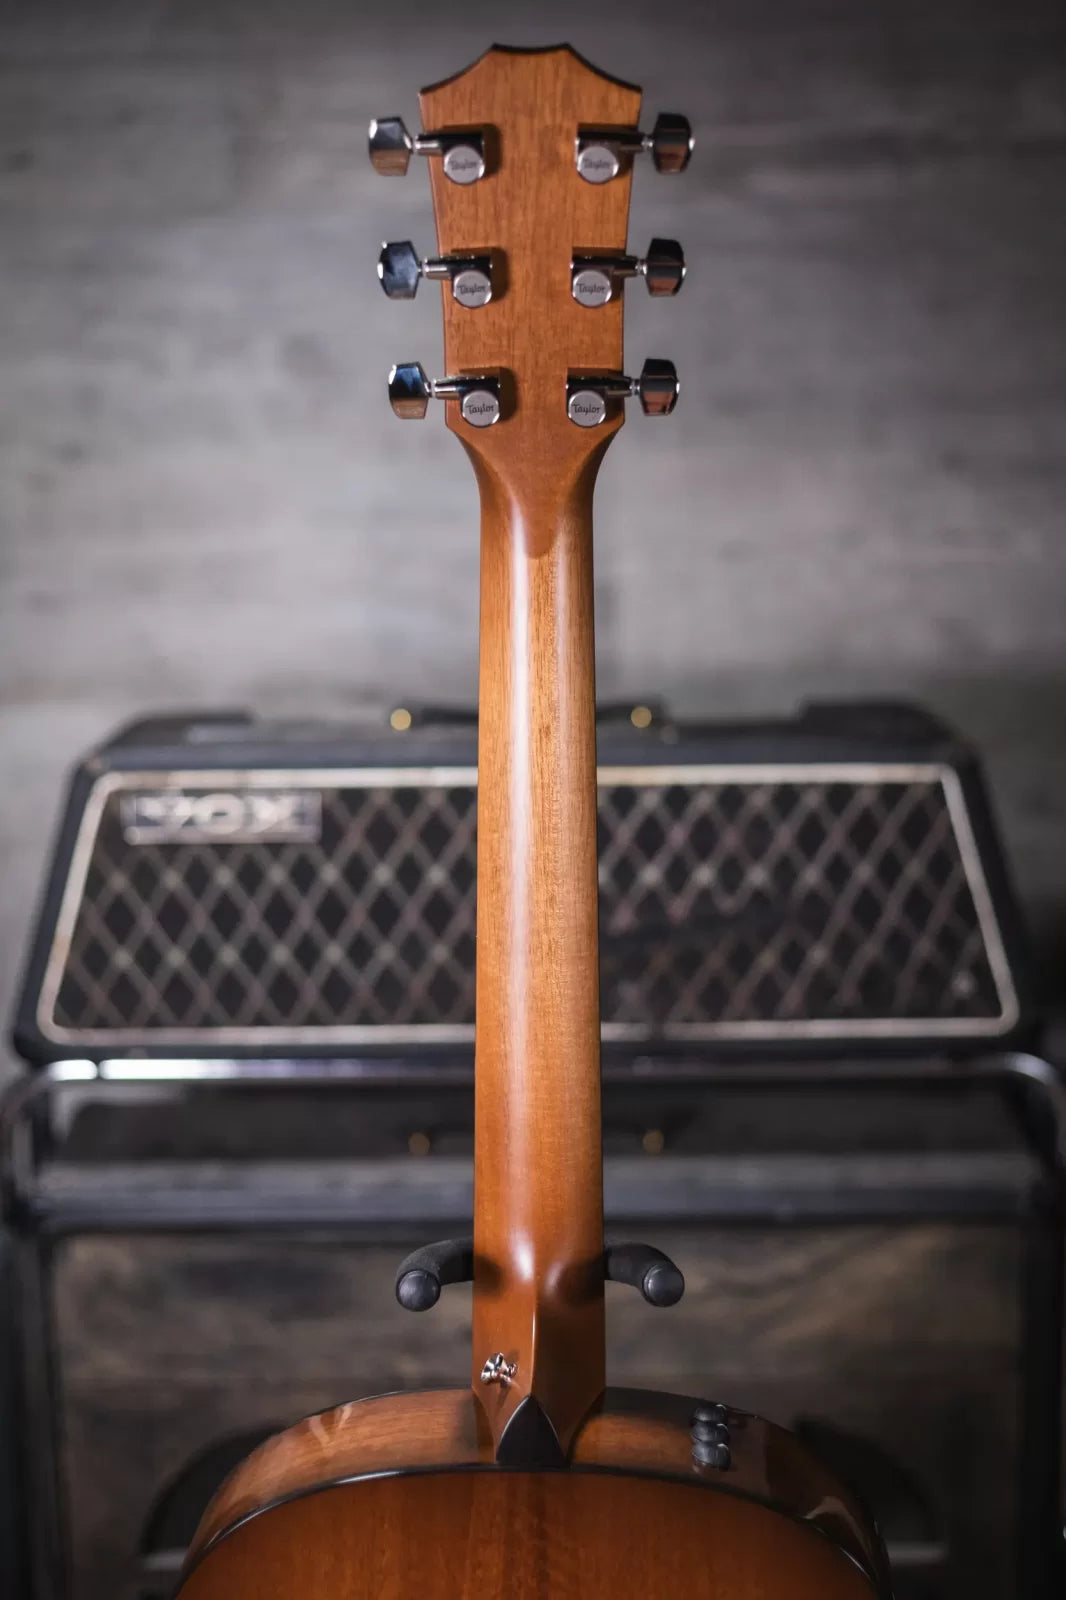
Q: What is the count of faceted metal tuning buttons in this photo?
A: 6